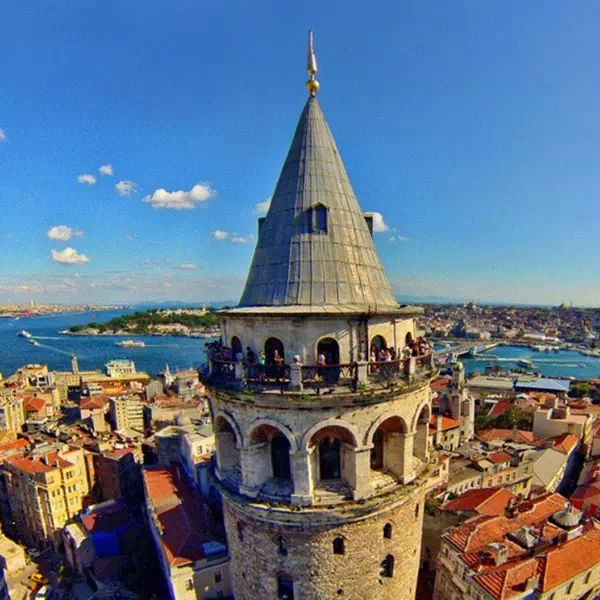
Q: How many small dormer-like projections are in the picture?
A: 3